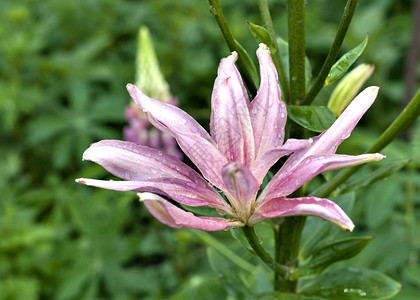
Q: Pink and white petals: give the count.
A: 11